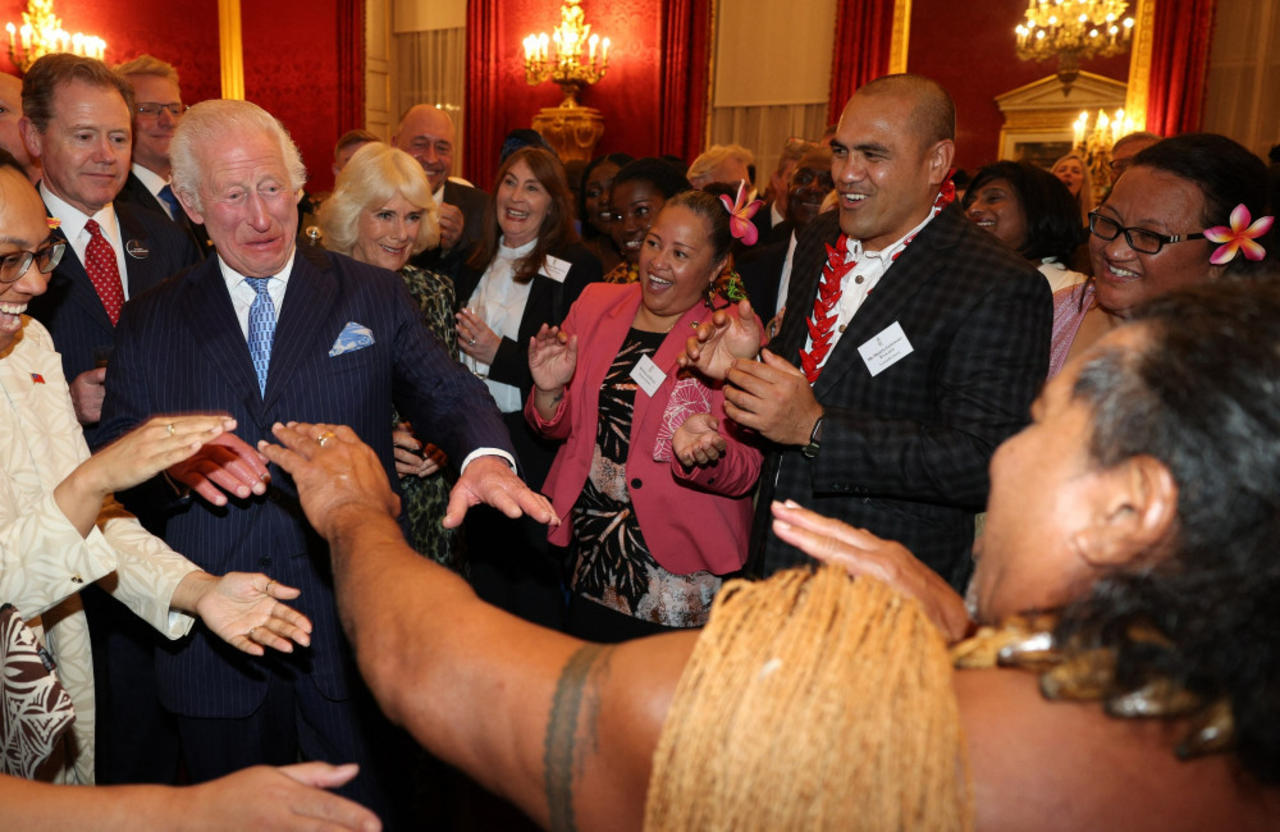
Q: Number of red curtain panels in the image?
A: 5